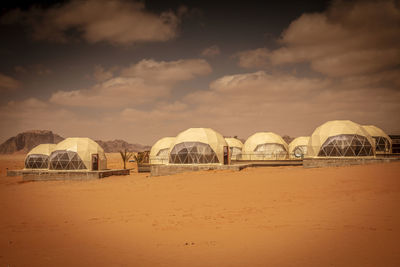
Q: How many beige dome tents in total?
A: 9